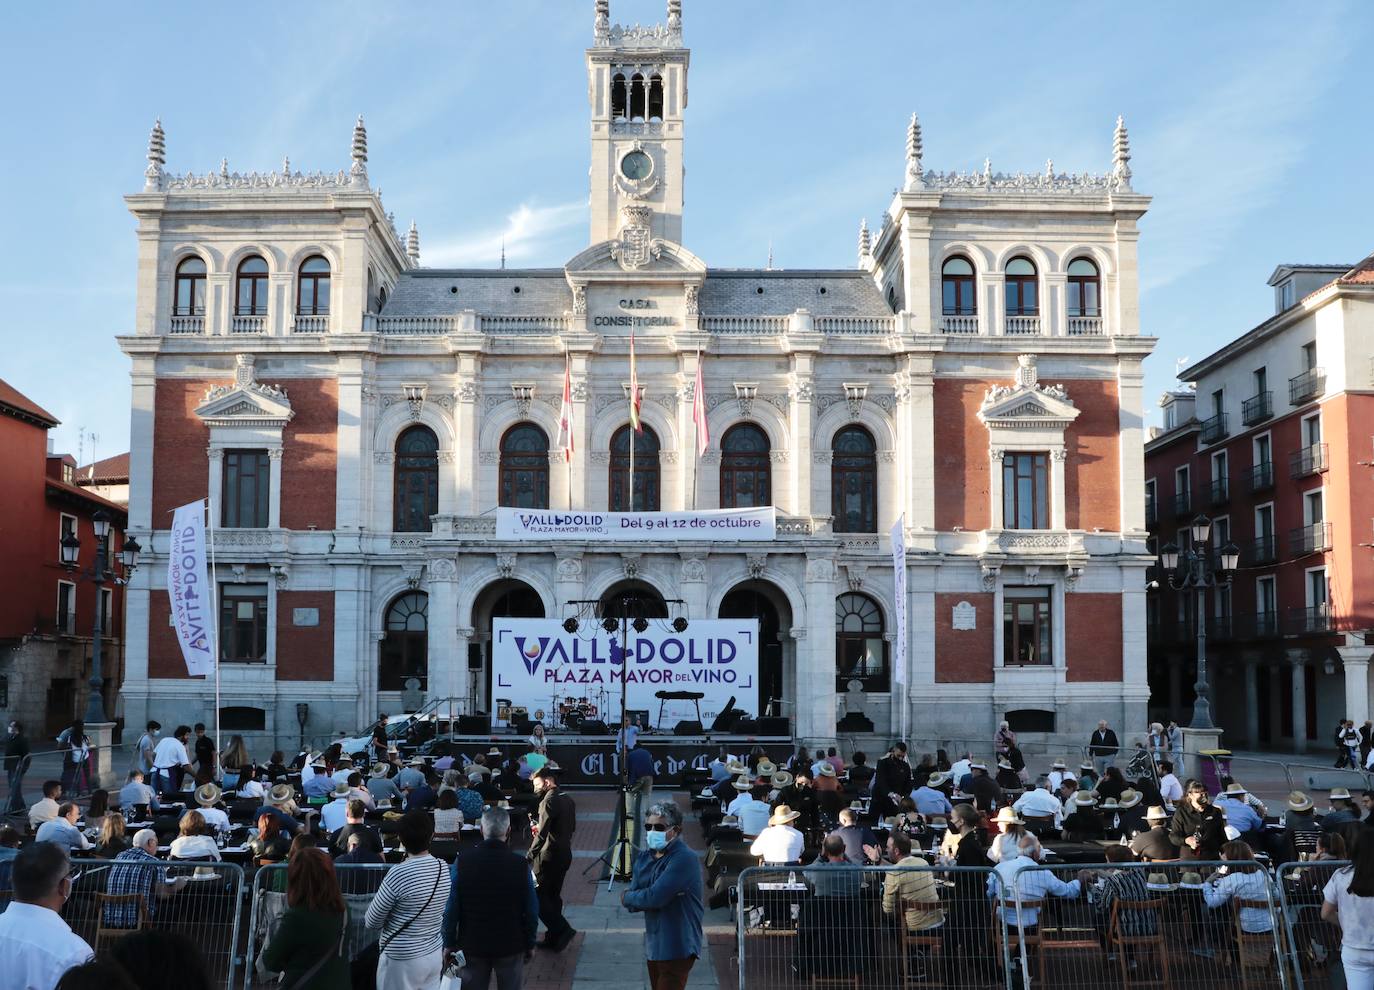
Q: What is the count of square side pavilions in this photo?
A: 2